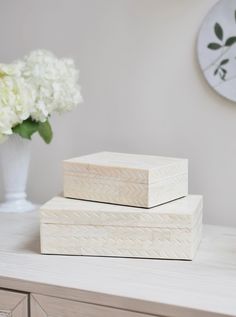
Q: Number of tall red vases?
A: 0